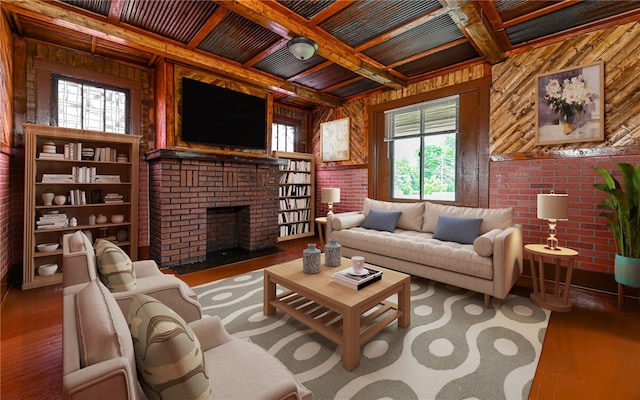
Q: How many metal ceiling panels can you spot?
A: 12